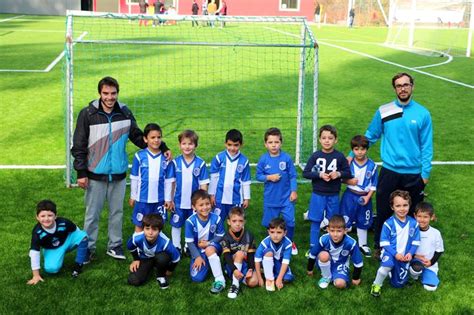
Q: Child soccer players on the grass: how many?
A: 14